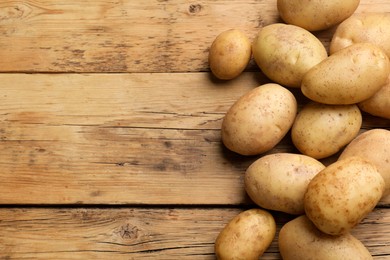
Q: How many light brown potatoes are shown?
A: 13